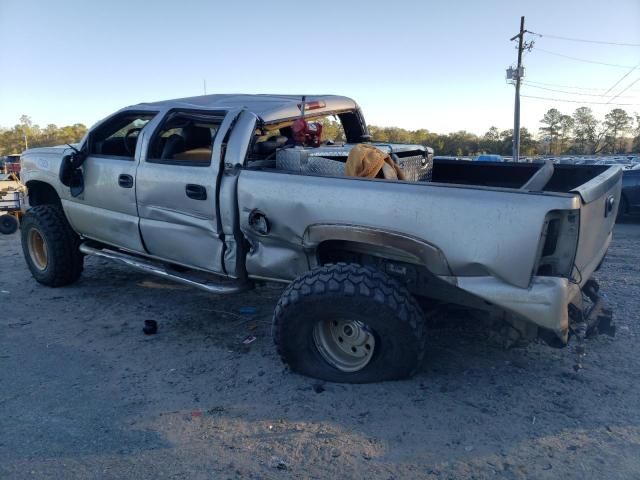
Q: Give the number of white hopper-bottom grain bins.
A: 0